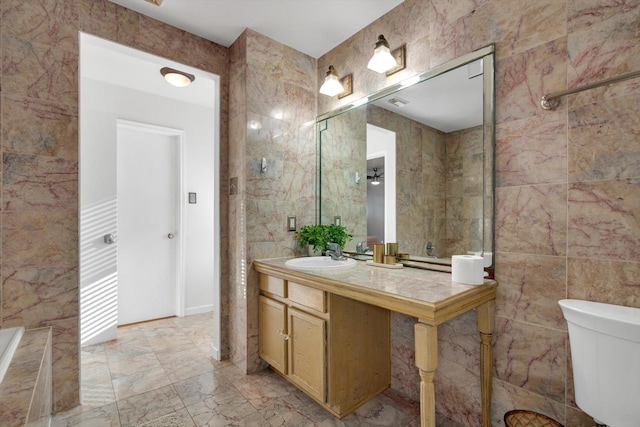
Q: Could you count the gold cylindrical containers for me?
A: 2